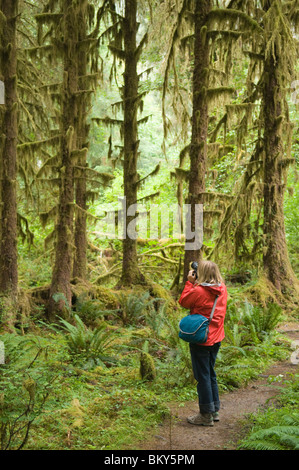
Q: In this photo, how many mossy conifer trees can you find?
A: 6